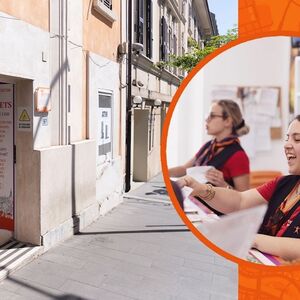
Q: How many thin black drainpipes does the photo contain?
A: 1